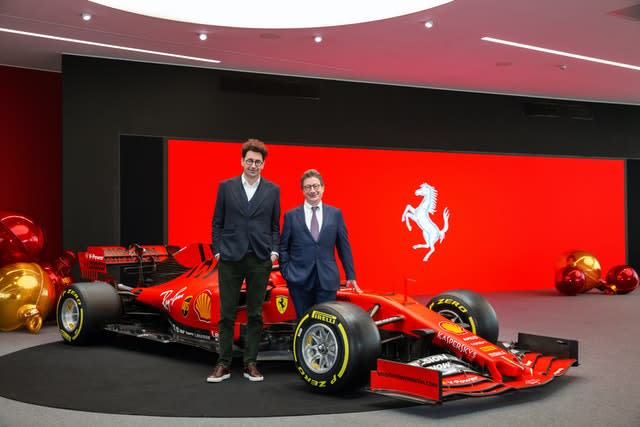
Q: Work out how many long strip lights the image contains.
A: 2